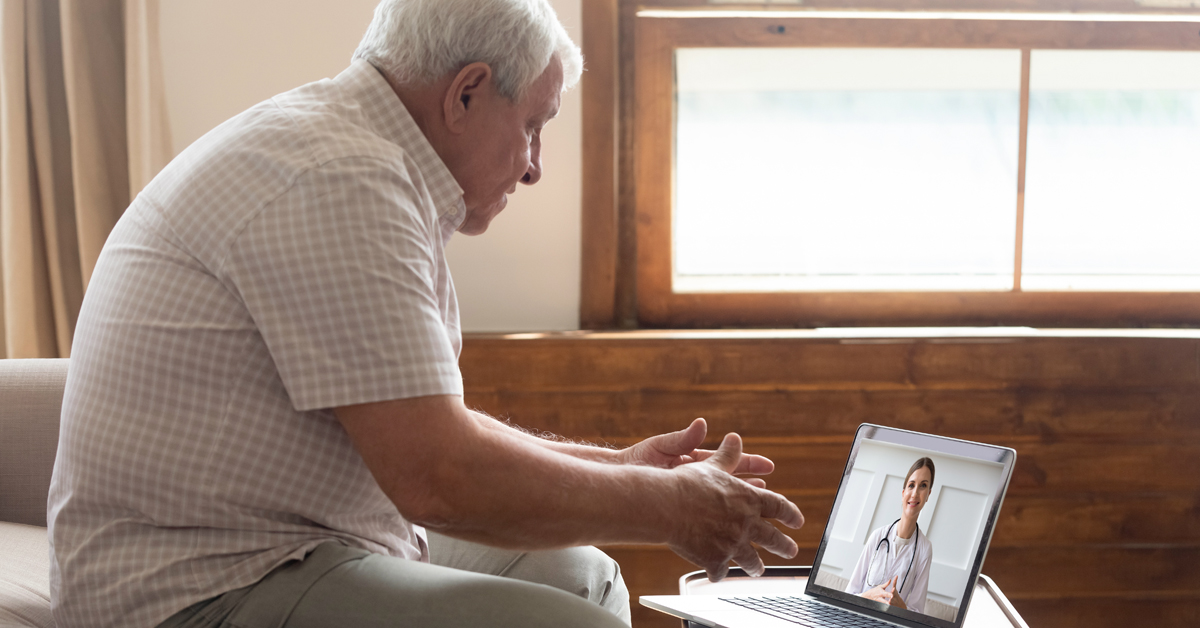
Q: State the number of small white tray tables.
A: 1